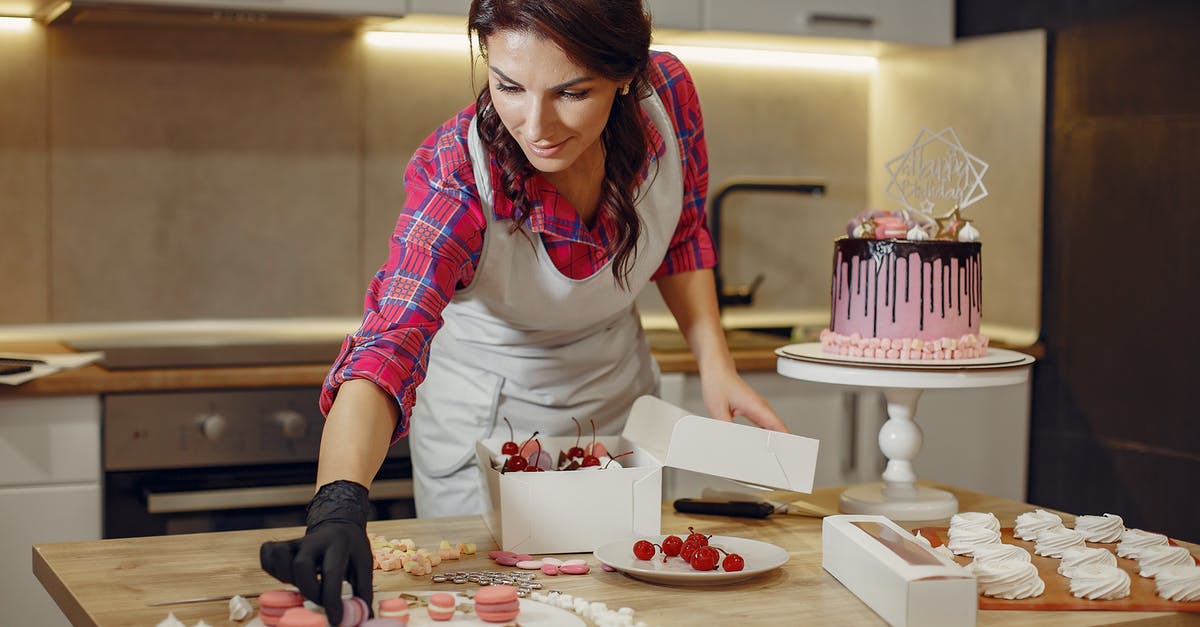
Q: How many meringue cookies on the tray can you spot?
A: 12